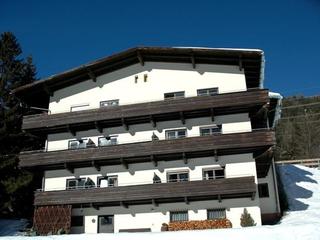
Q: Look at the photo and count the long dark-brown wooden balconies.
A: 3